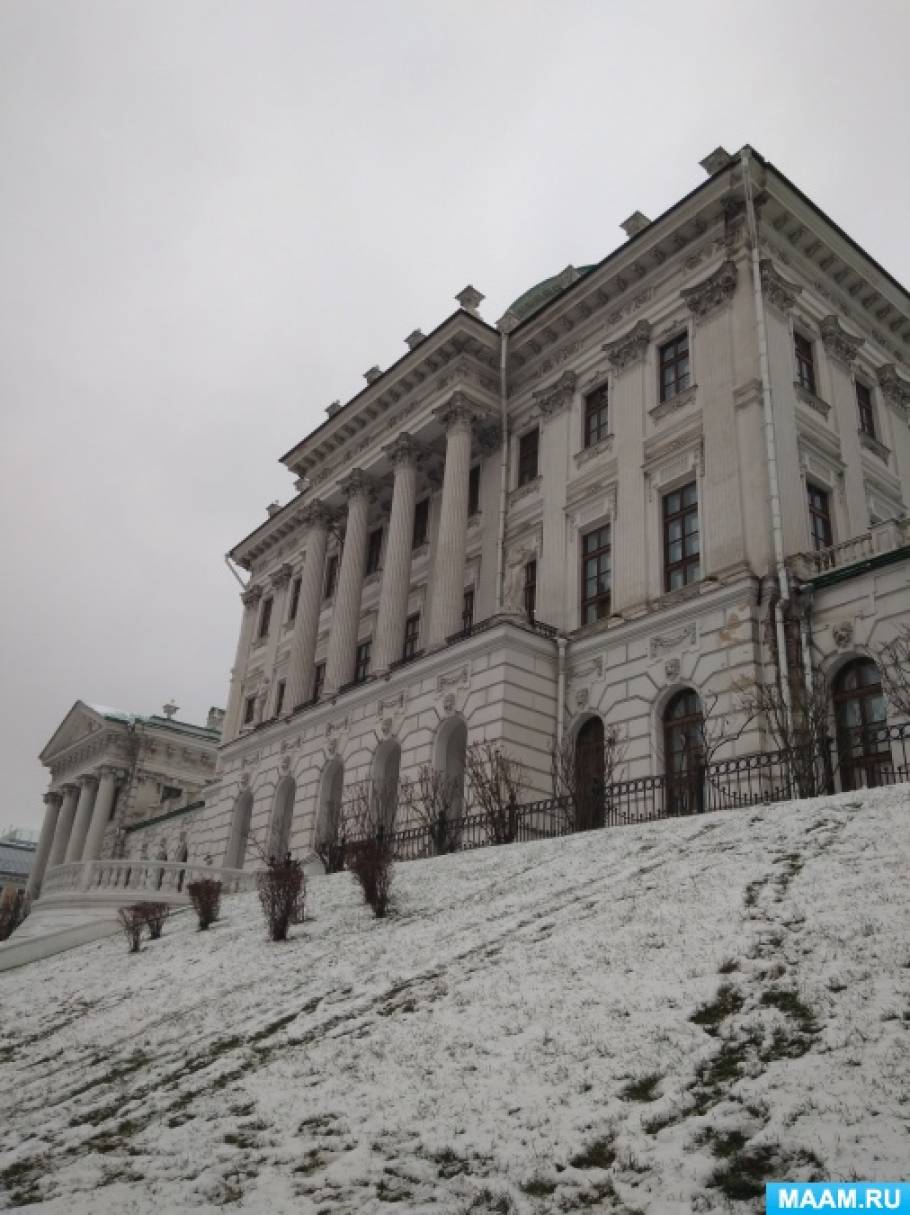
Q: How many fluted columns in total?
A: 4